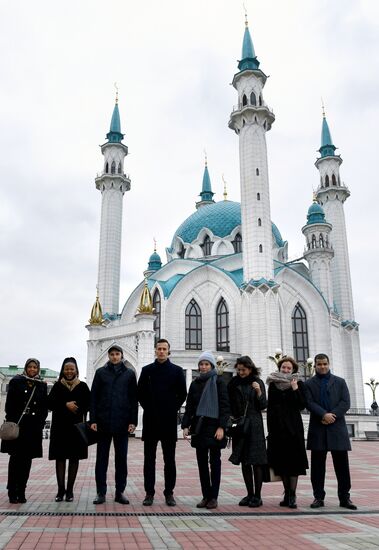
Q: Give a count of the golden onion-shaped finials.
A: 2